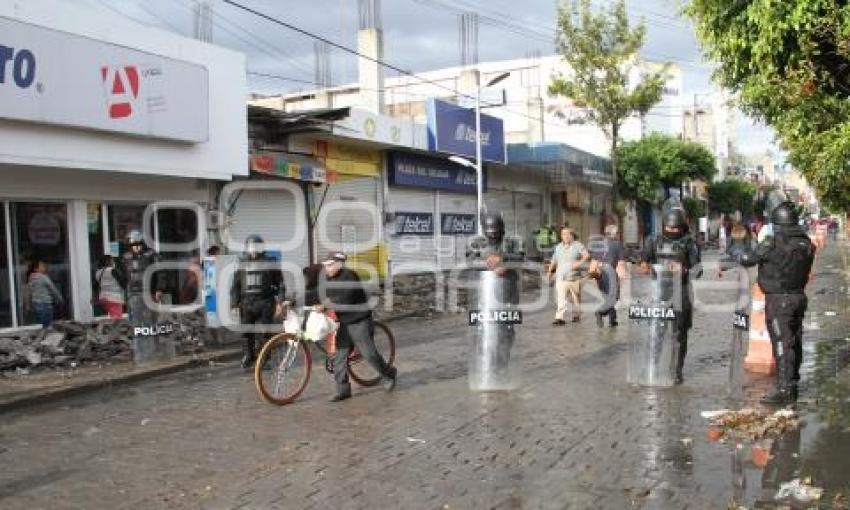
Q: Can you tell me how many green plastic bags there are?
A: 0